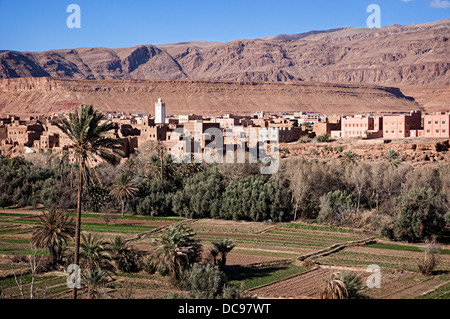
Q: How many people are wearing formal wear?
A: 0